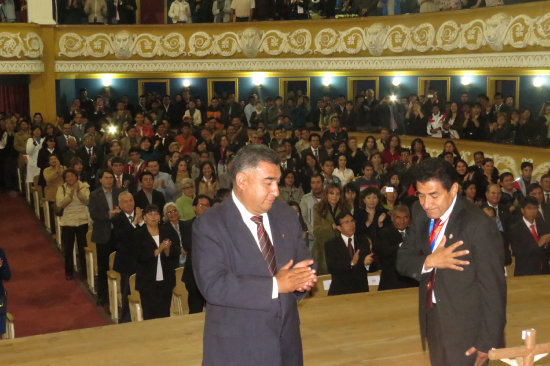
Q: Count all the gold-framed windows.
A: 6